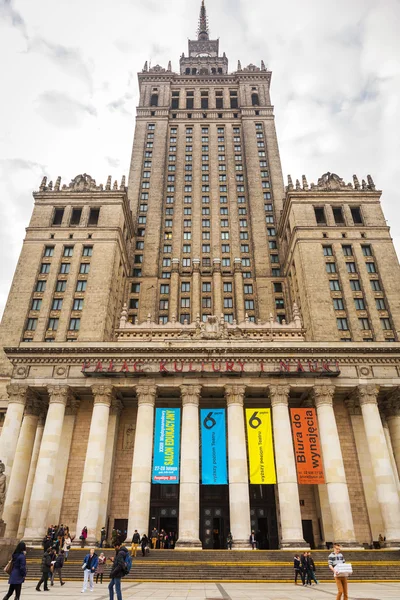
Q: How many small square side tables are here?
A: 0